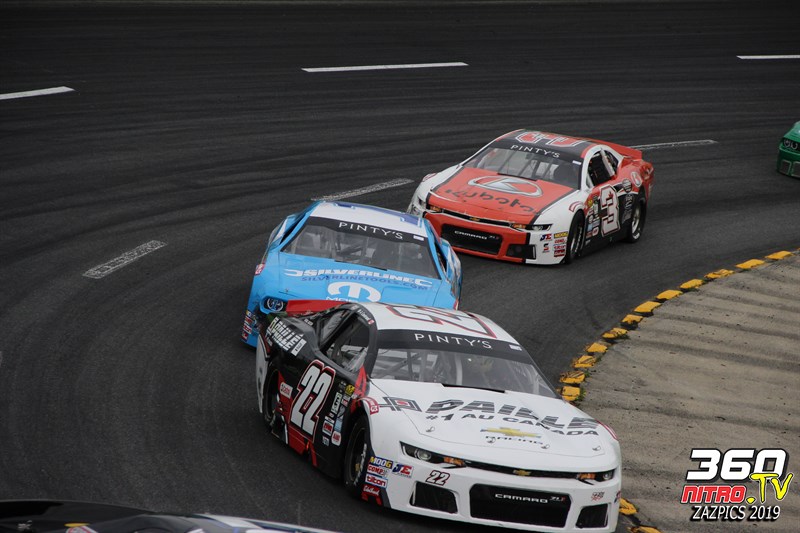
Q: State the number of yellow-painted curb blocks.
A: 14